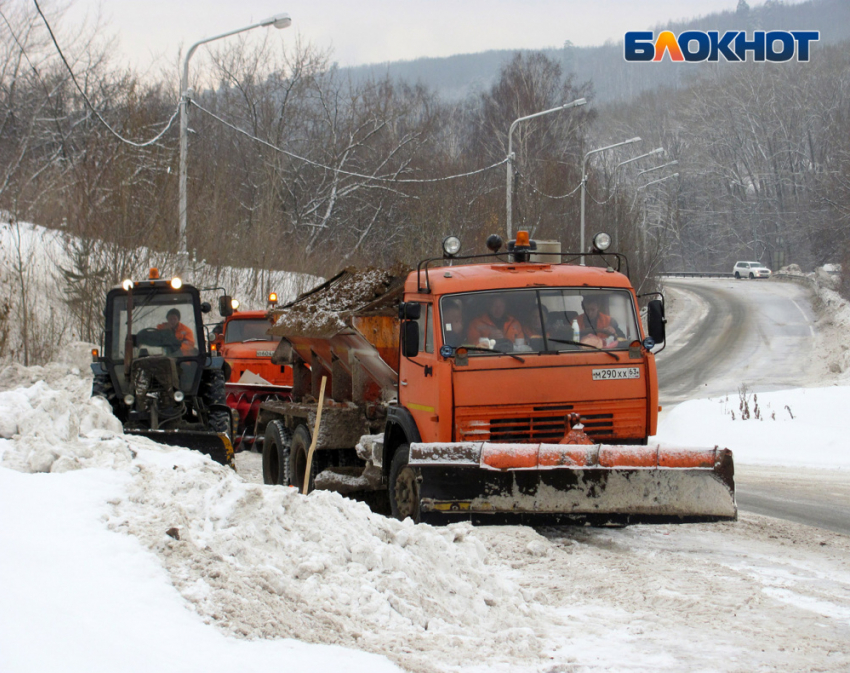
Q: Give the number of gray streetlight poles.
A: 6